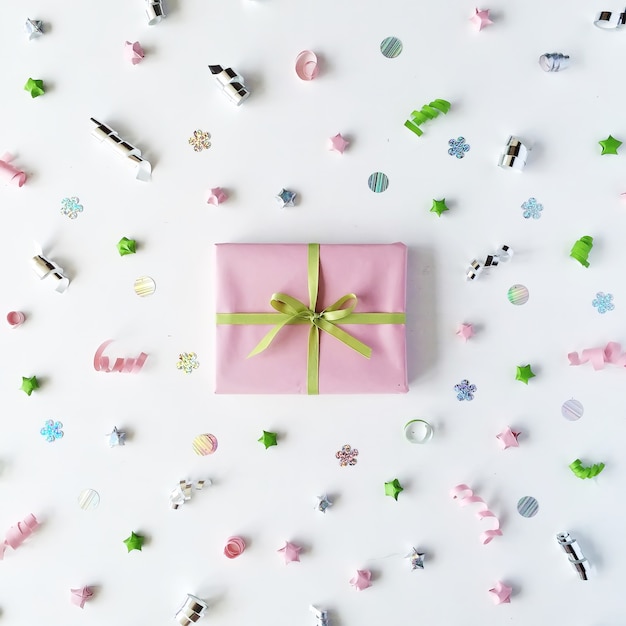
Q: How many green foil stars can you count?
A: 9